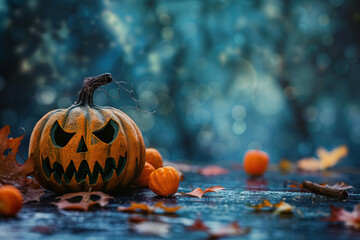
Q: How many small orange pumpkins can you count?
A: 5